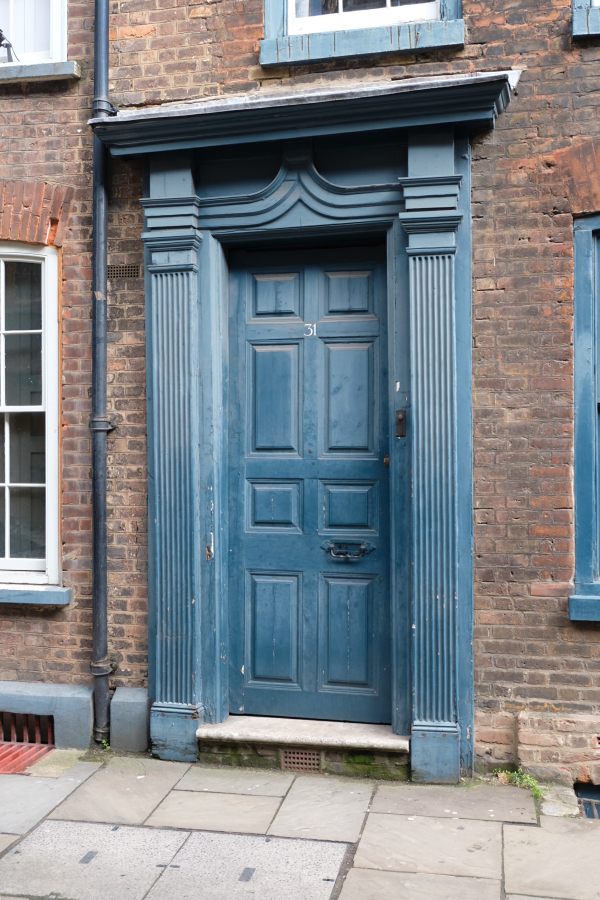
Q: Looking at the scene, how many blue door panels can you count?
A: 8